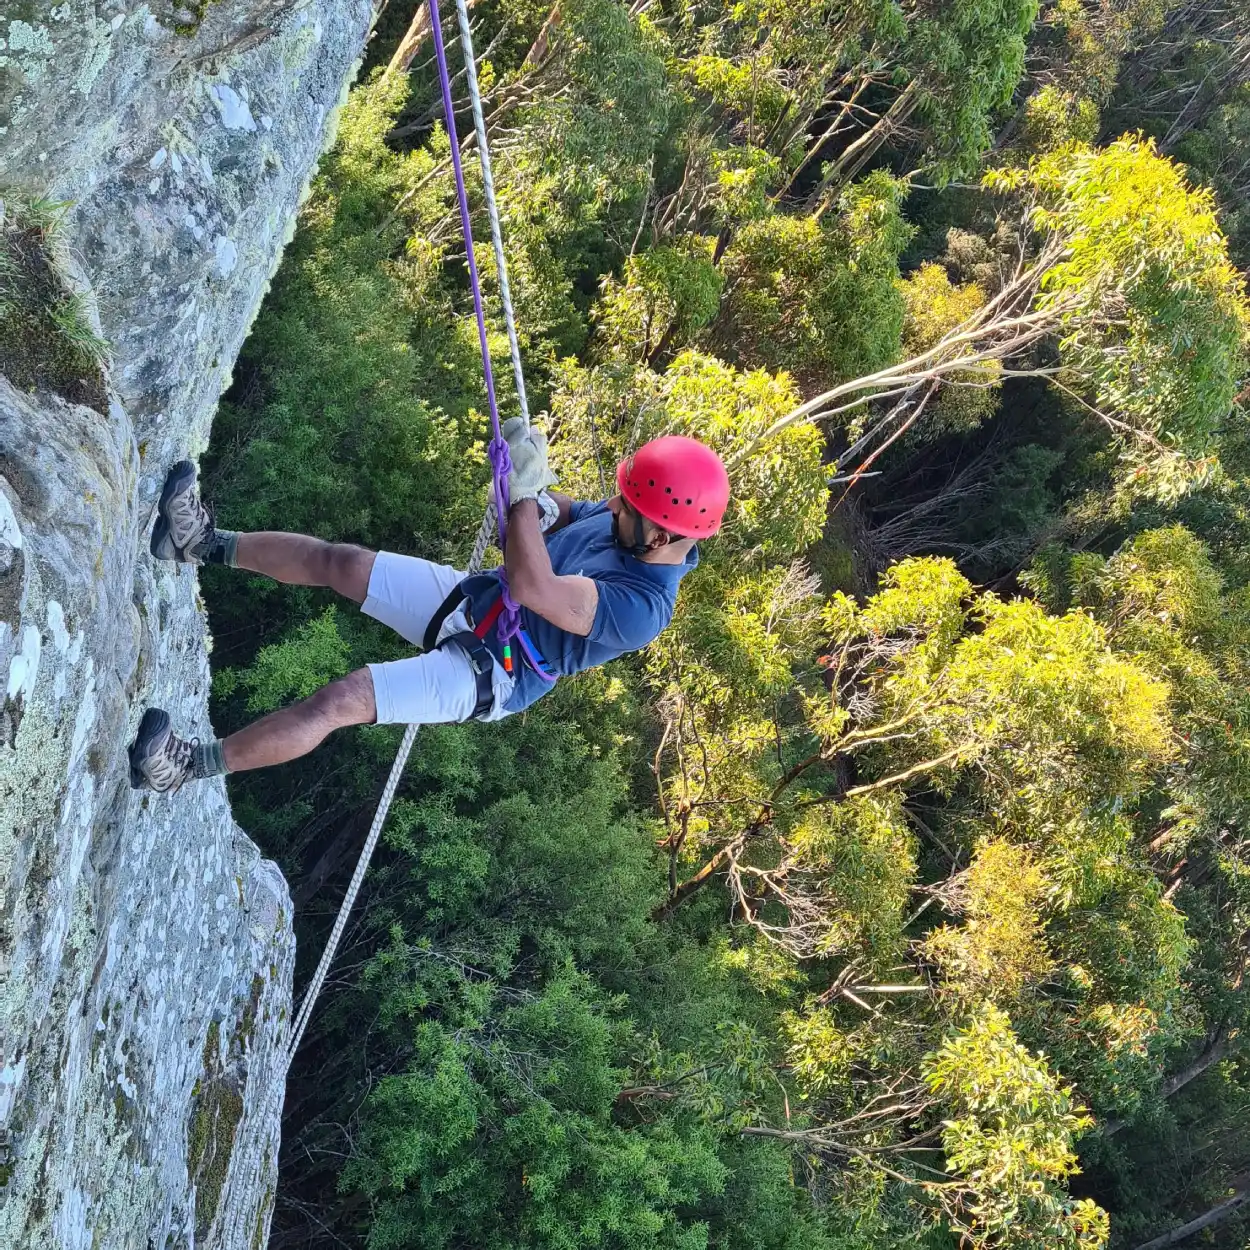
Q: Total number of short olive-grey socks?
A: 2